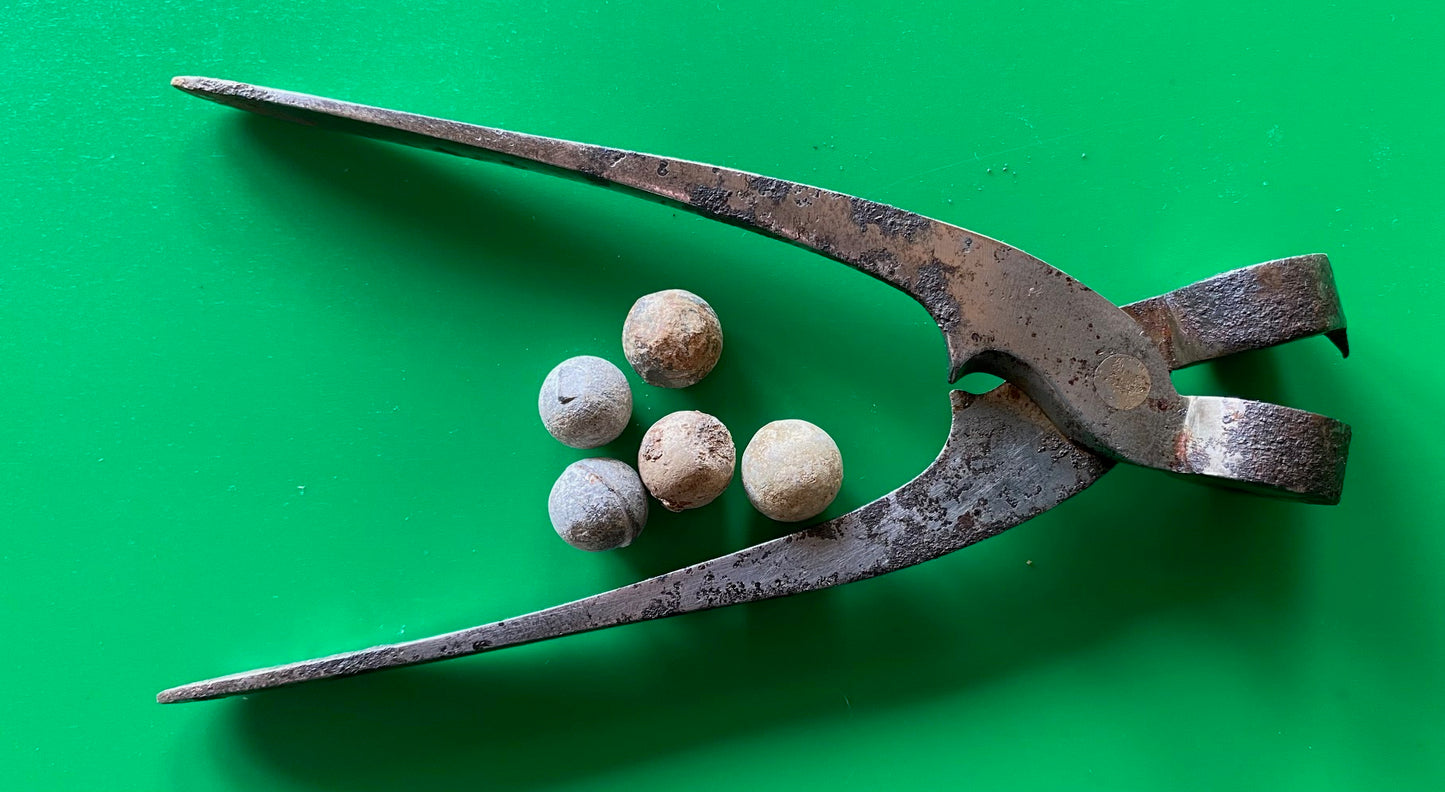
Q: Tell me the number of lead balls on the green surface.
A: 5